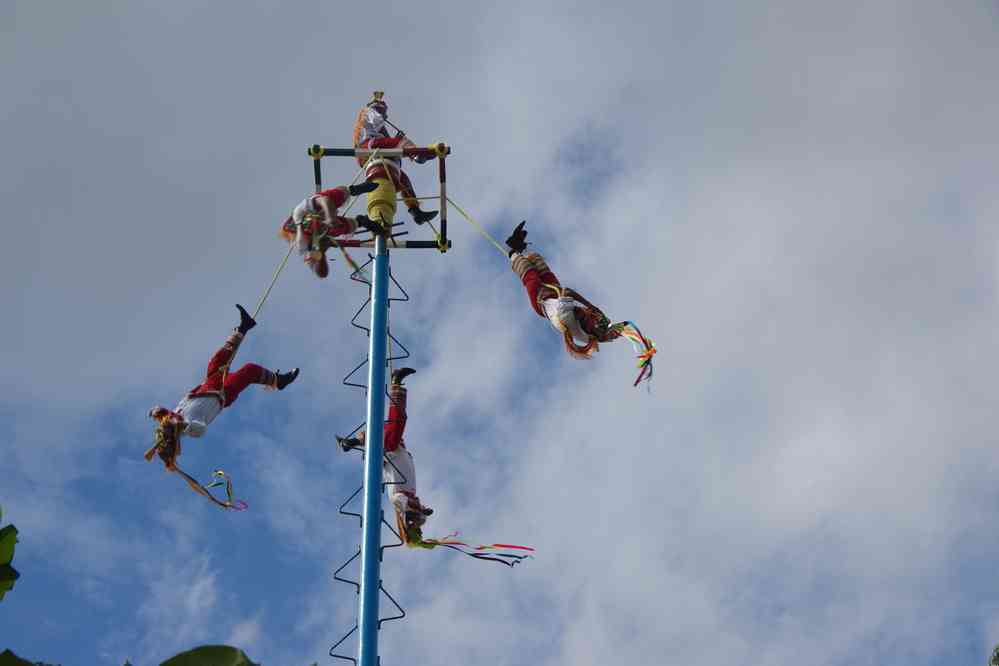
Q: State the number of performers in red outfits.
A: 5